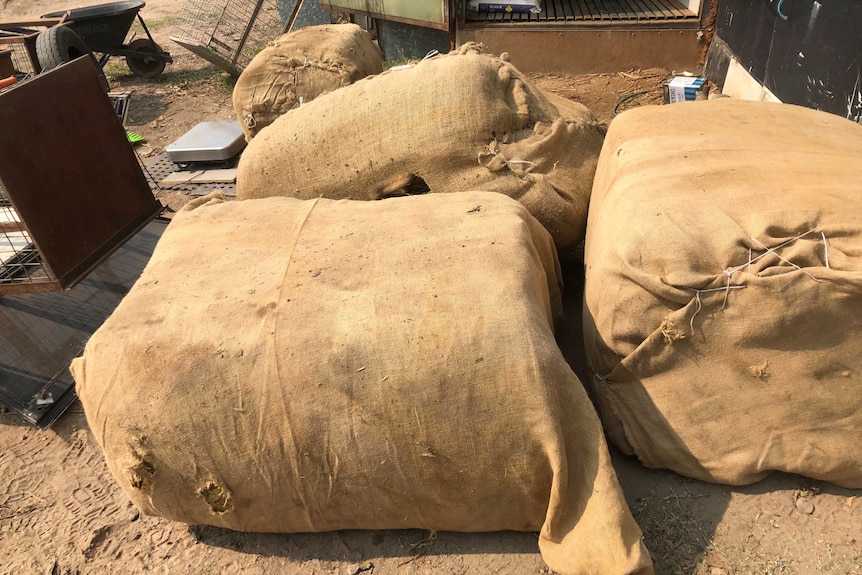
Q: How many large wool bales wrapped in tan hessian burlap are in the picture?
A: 4